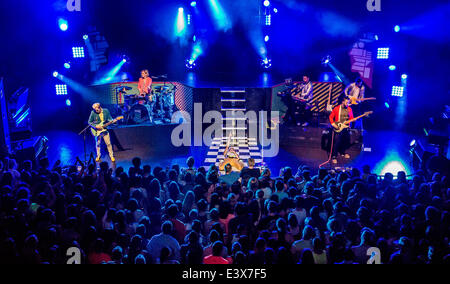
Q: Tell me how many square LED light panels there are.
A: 4